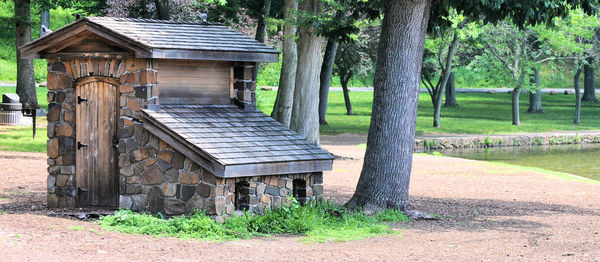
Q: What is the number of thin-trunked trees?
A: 4